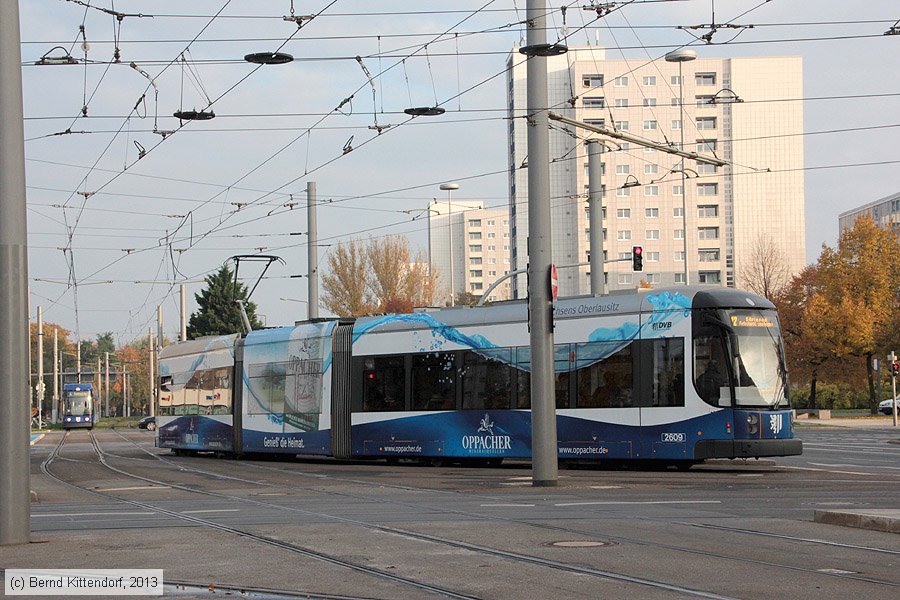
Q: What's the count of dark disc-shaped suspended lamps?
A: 4